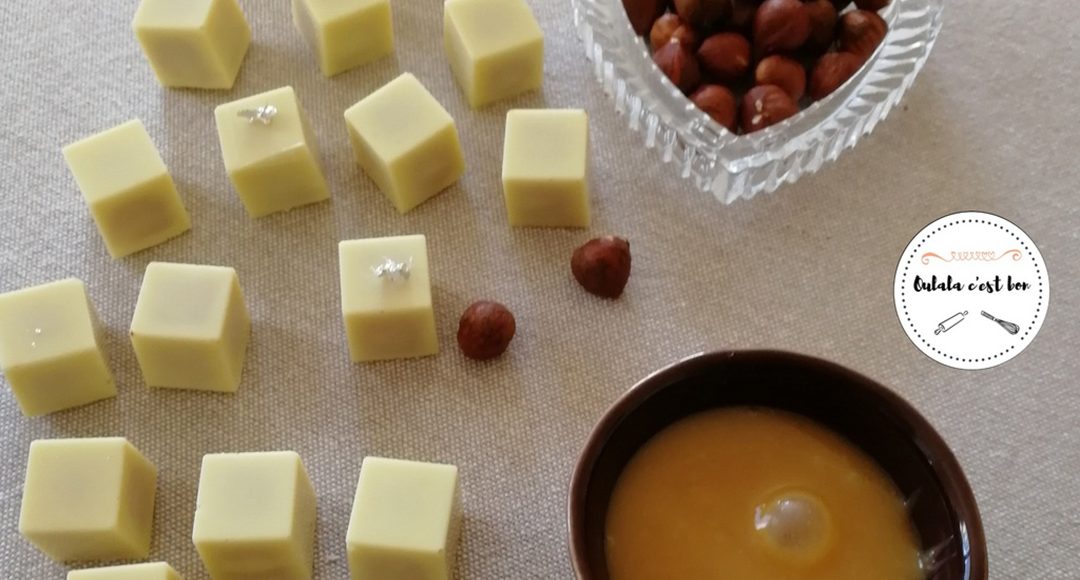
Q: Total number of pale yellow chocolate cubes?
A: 14